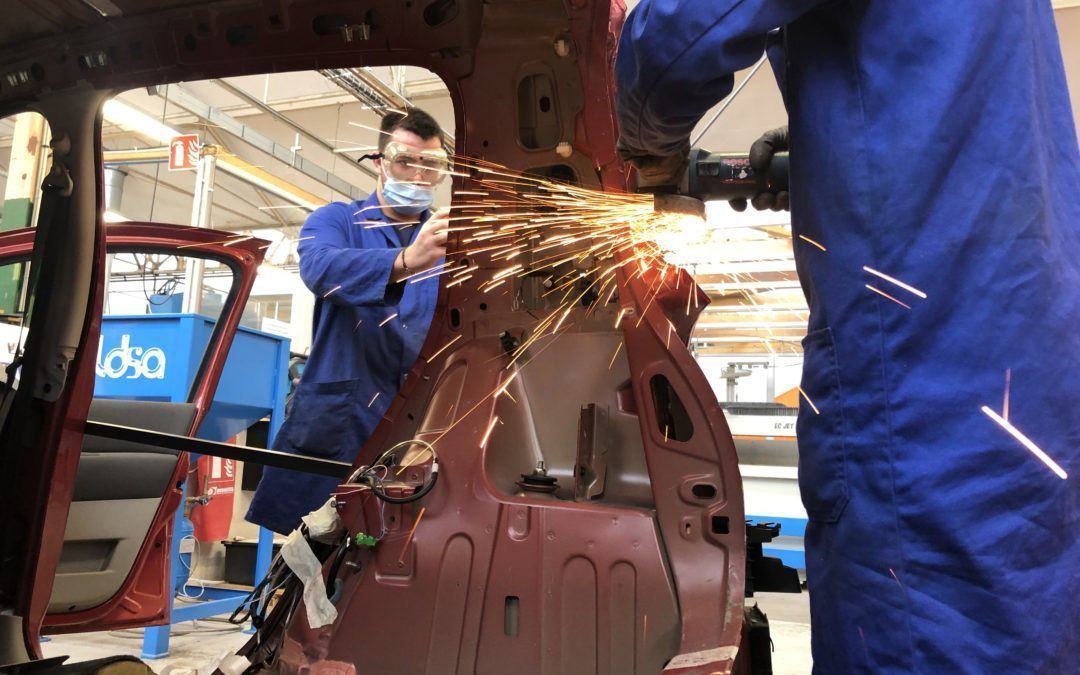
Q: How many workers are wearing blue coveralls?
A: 2